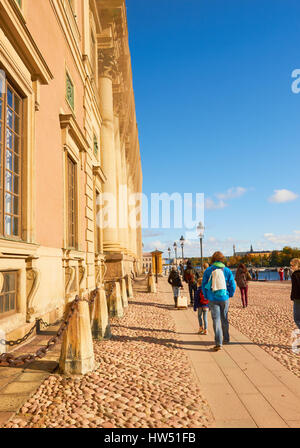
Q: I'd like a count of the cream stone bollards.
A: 6